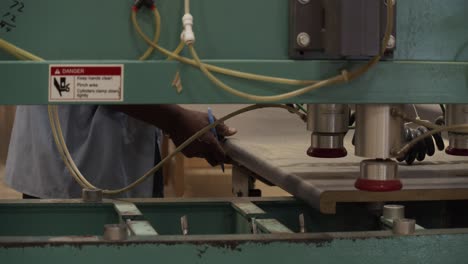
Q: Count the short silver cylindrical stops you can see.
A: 4